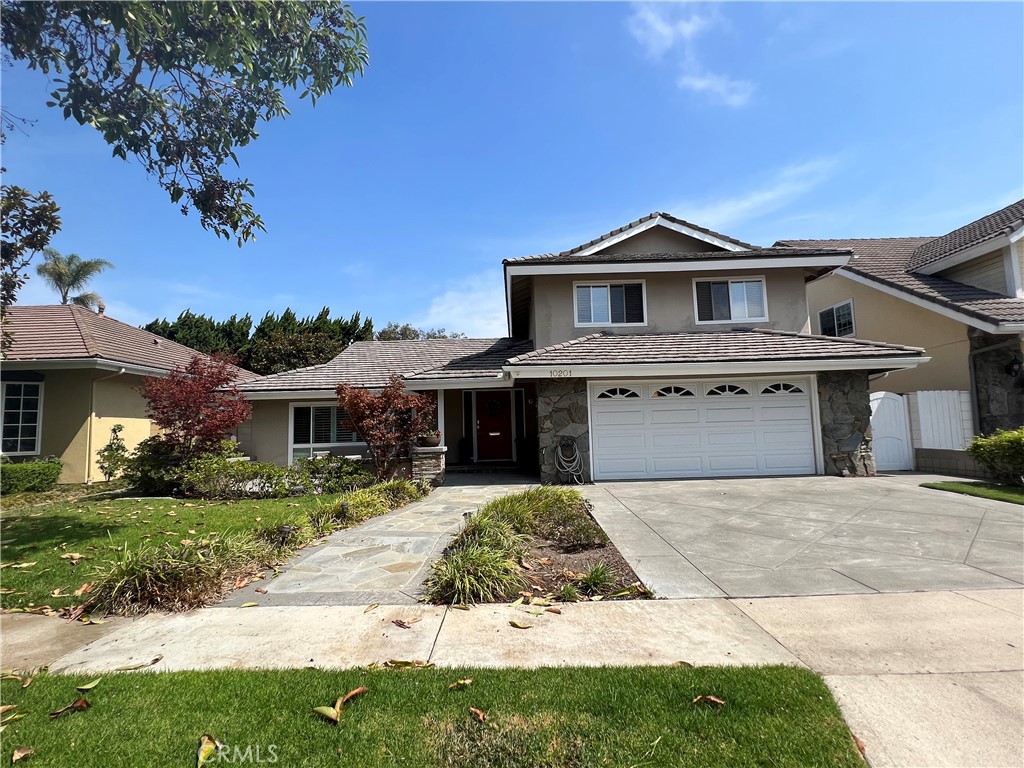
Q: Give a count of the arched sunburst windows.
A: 4